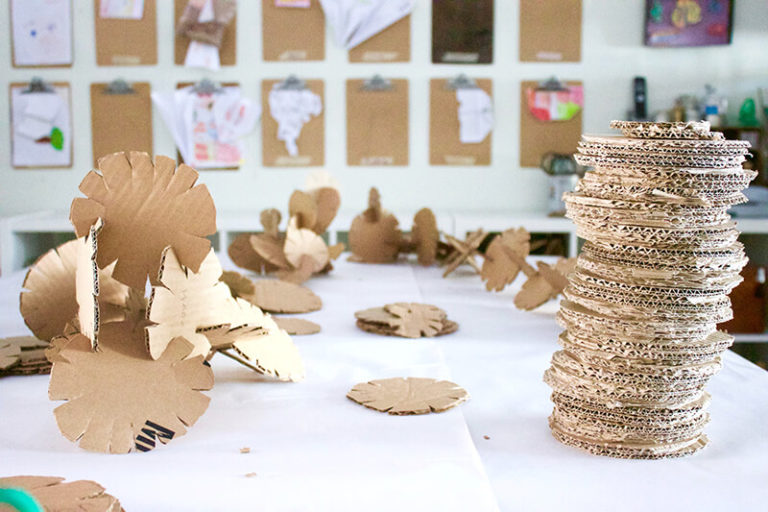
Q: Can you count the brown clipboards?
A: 13